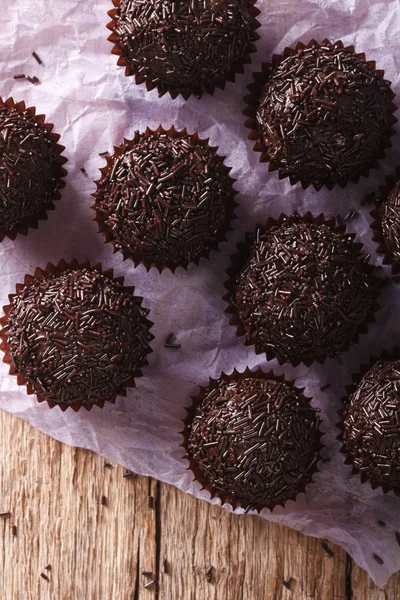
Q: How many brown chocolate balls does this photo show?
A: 9